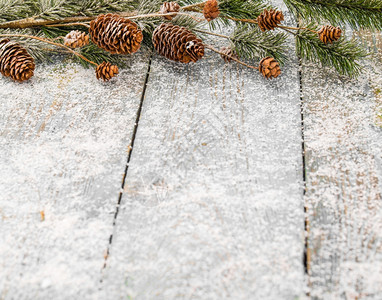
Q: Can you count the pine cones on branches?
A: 11